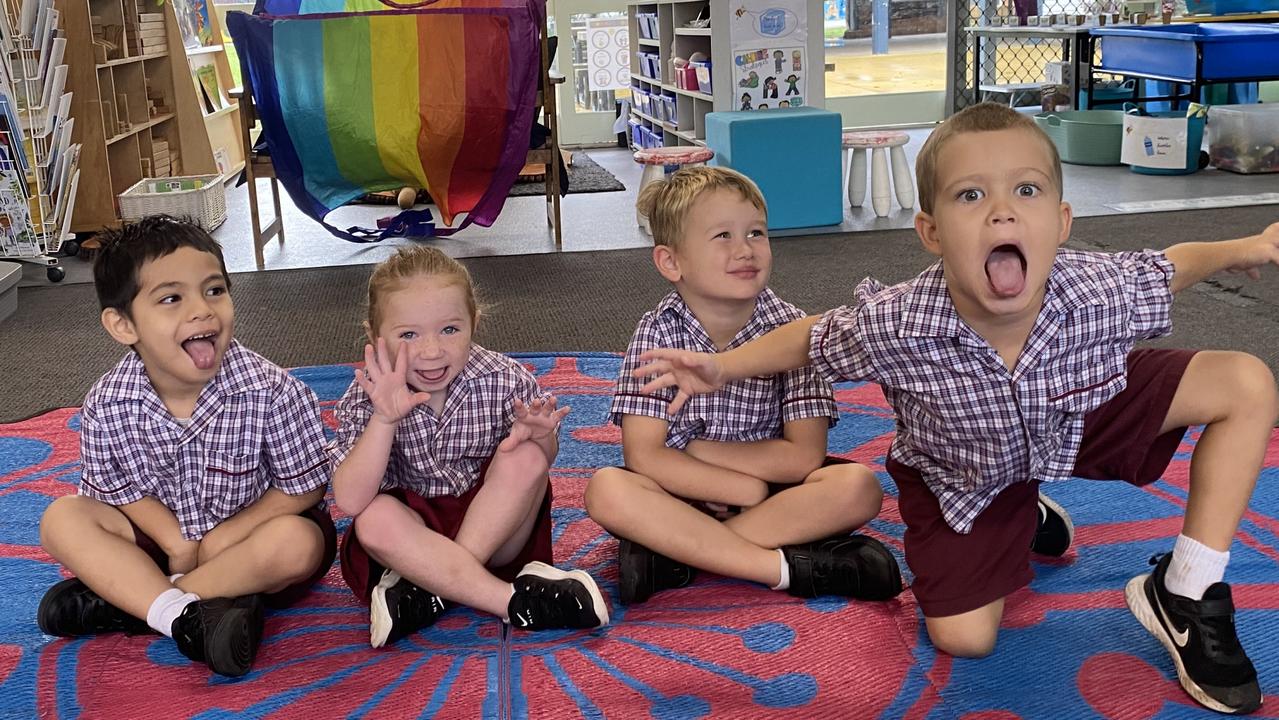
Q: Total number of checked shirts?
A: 4